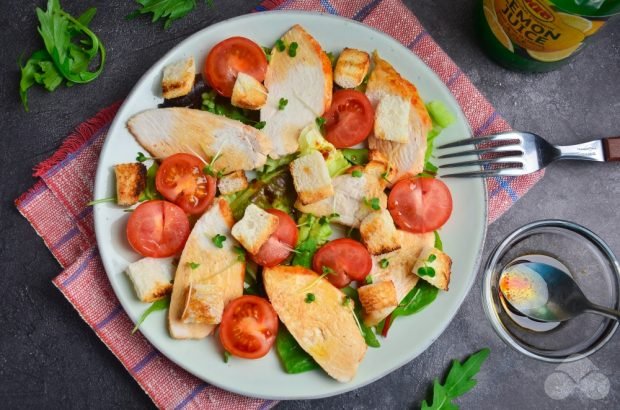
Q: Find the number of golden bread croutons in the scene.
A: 13